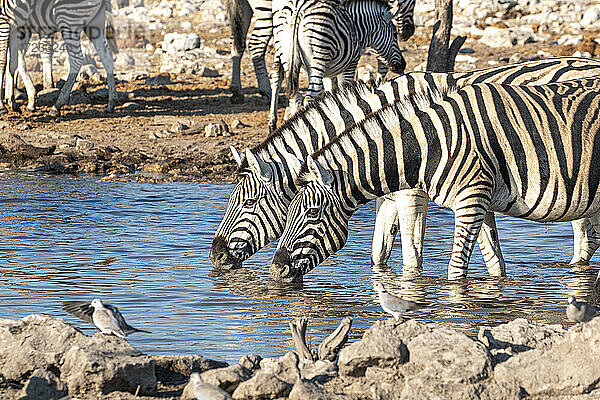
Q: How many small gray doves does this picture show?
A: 4